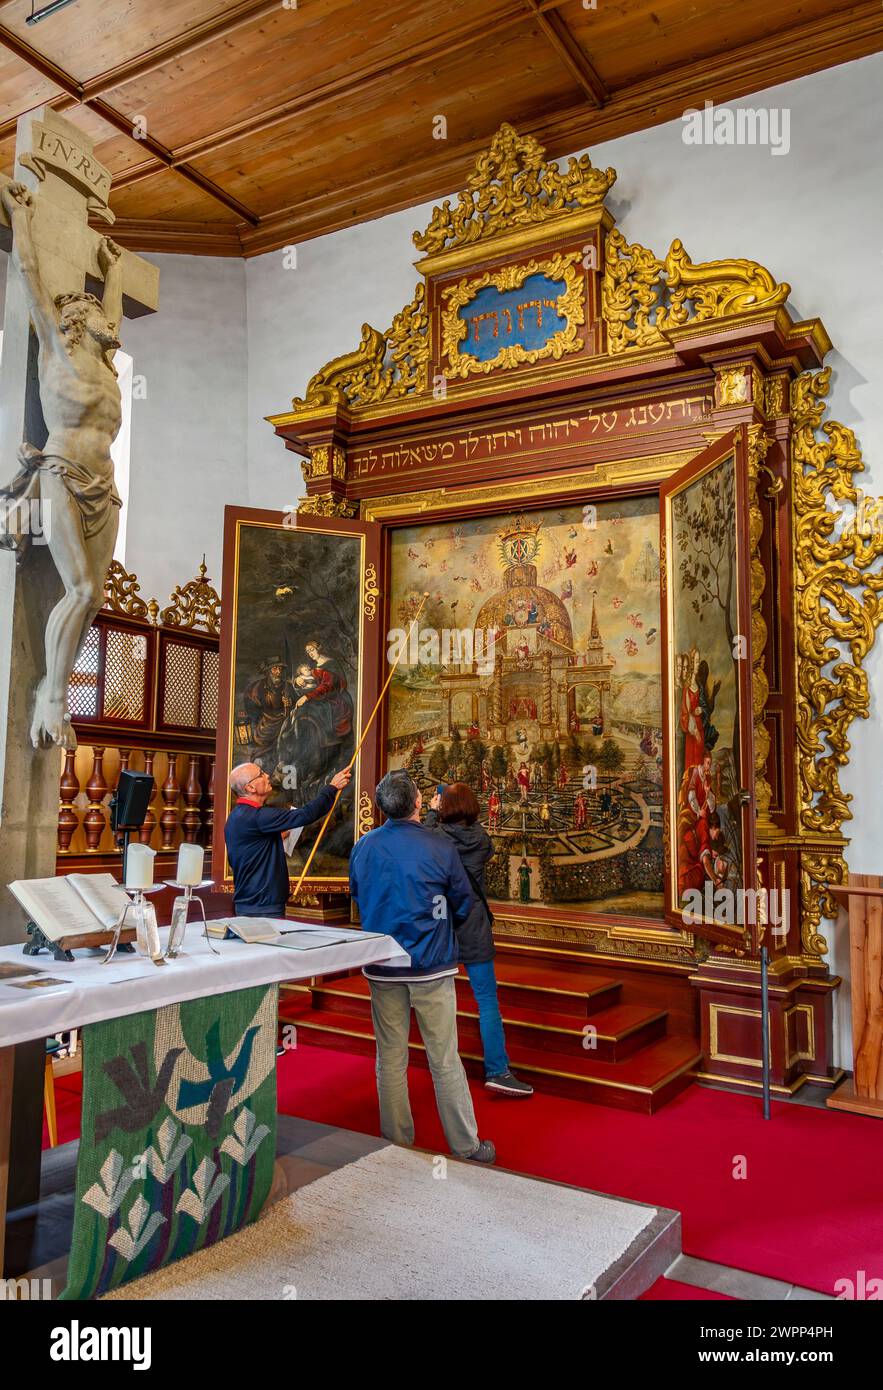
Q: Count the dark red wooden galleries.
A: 1